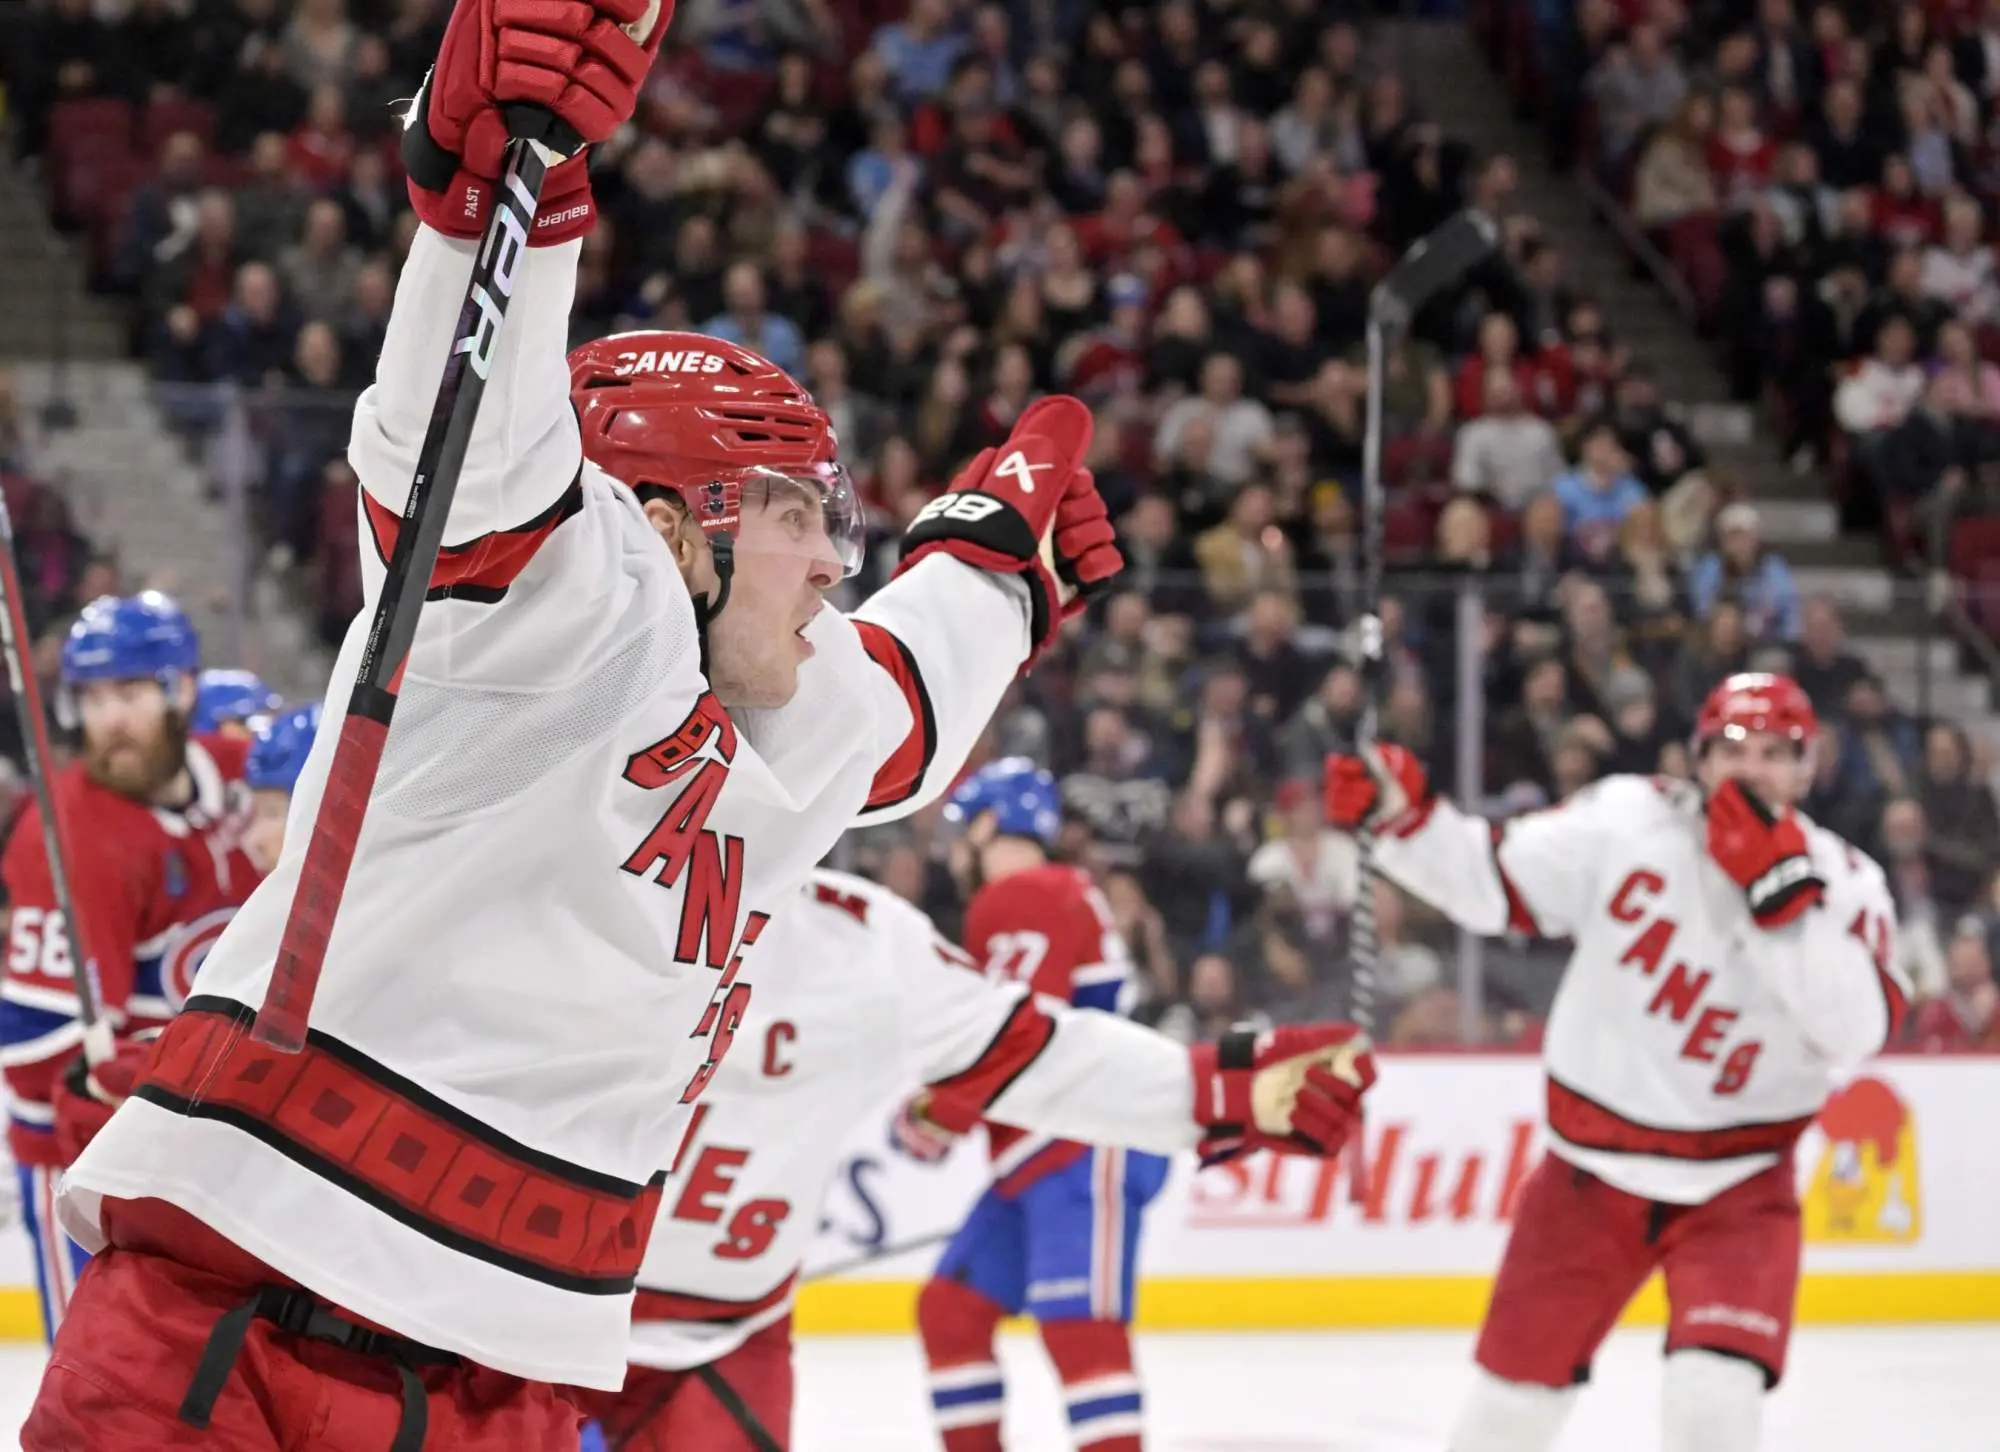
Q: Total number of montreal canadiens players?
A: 4